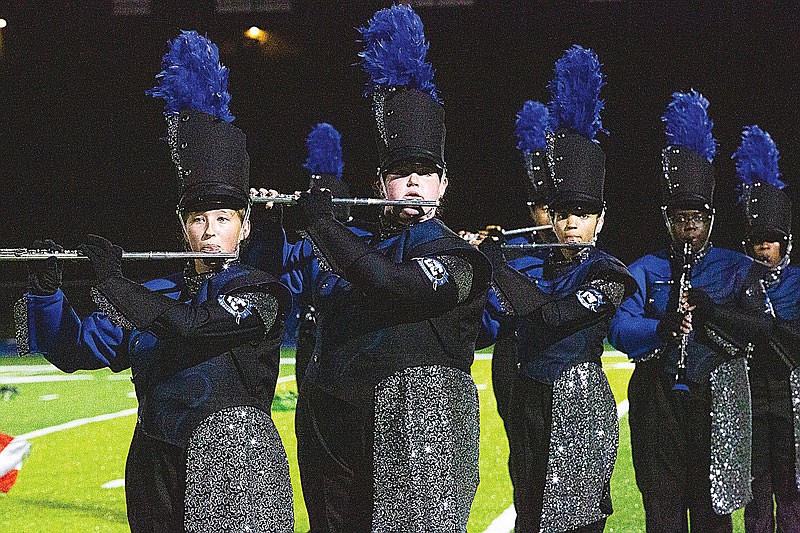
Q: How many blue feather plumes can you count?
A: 7